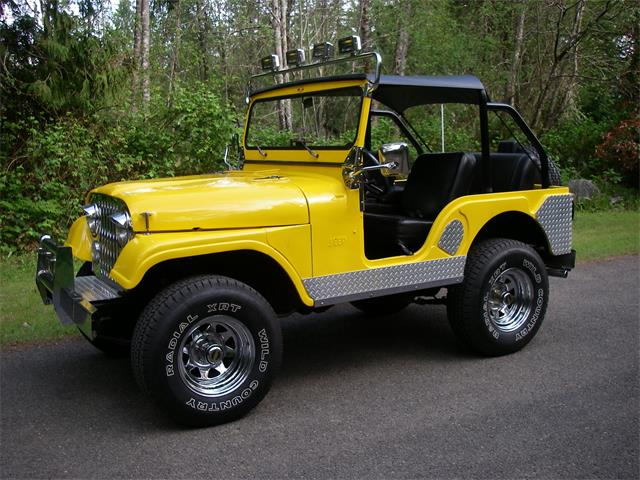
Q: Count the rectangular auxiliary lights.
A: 4